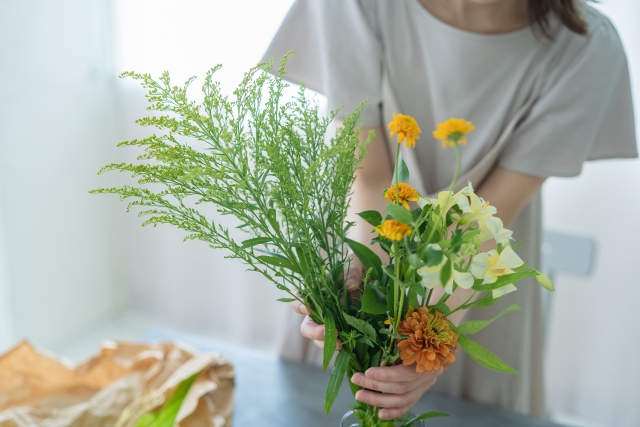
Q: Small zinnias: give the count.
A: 4